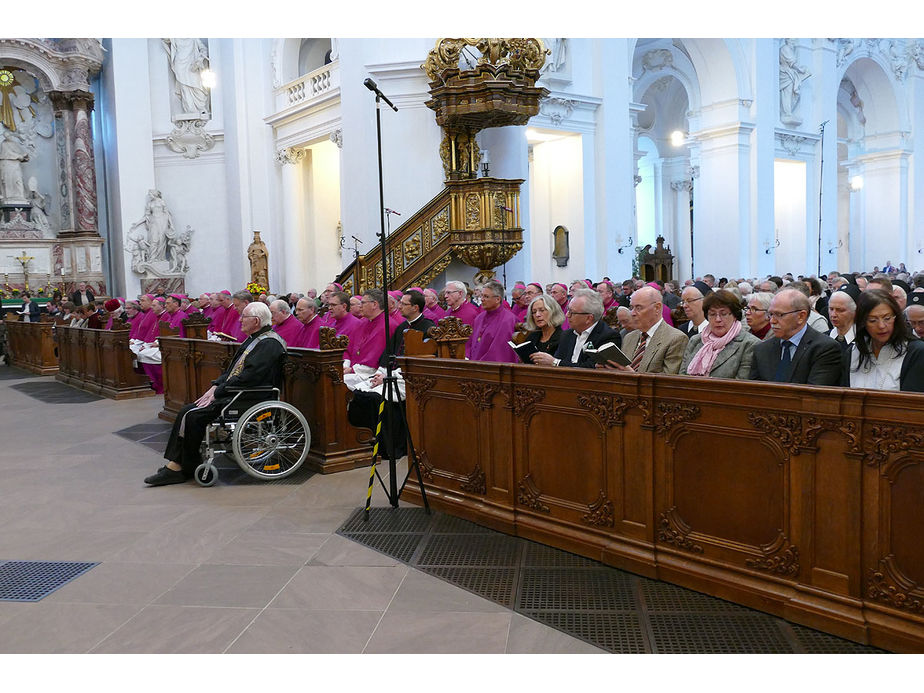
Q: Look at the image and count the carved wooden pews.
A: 4